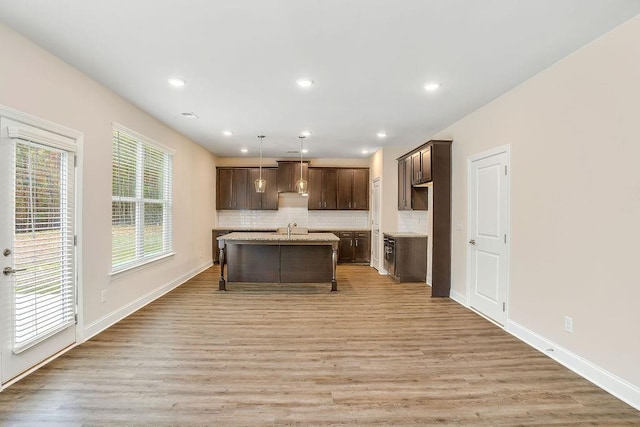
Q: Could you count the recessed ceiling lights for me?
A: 9